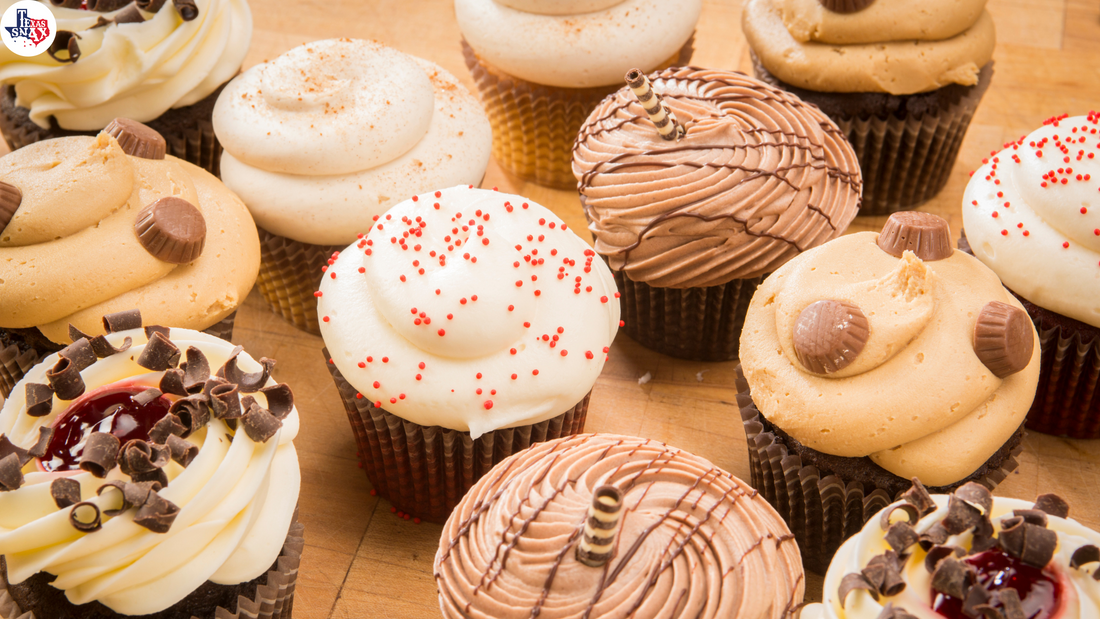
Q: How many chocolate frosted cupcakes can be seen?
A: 2